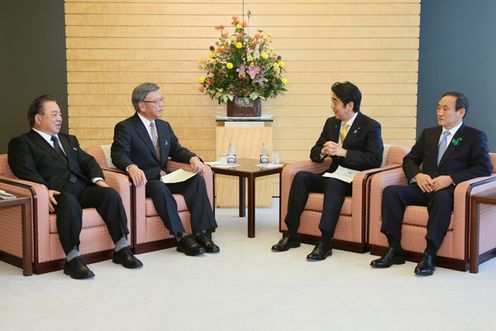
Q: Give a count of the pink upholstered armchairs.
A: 4